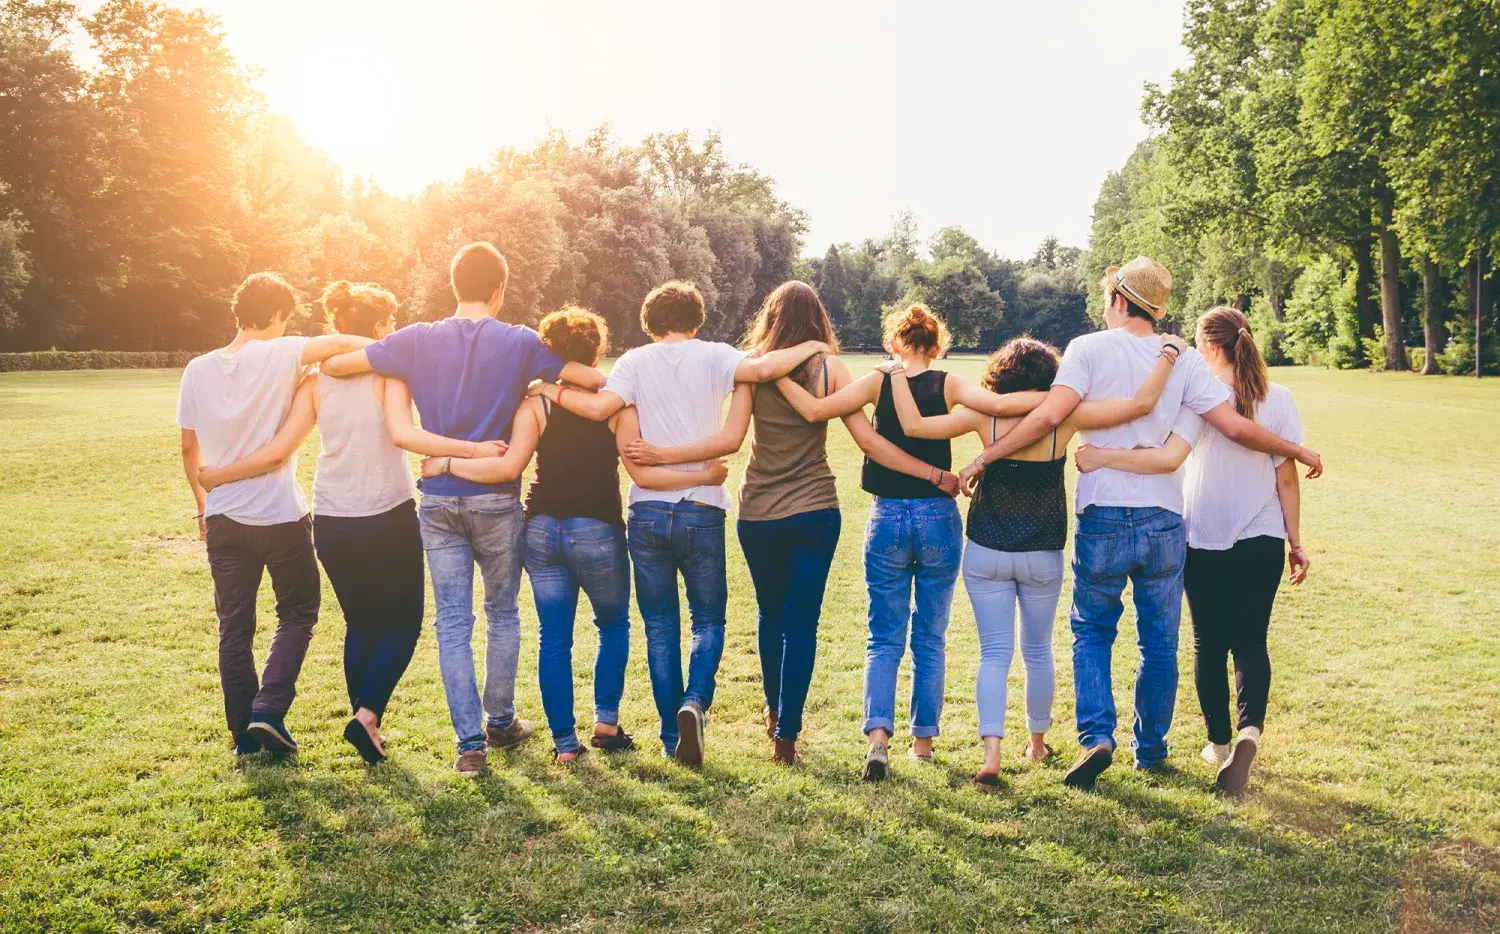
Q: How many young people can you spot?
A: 10